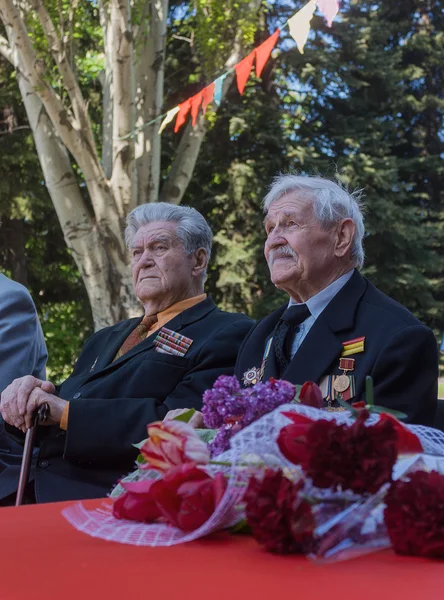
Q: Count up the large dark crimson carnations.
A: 3